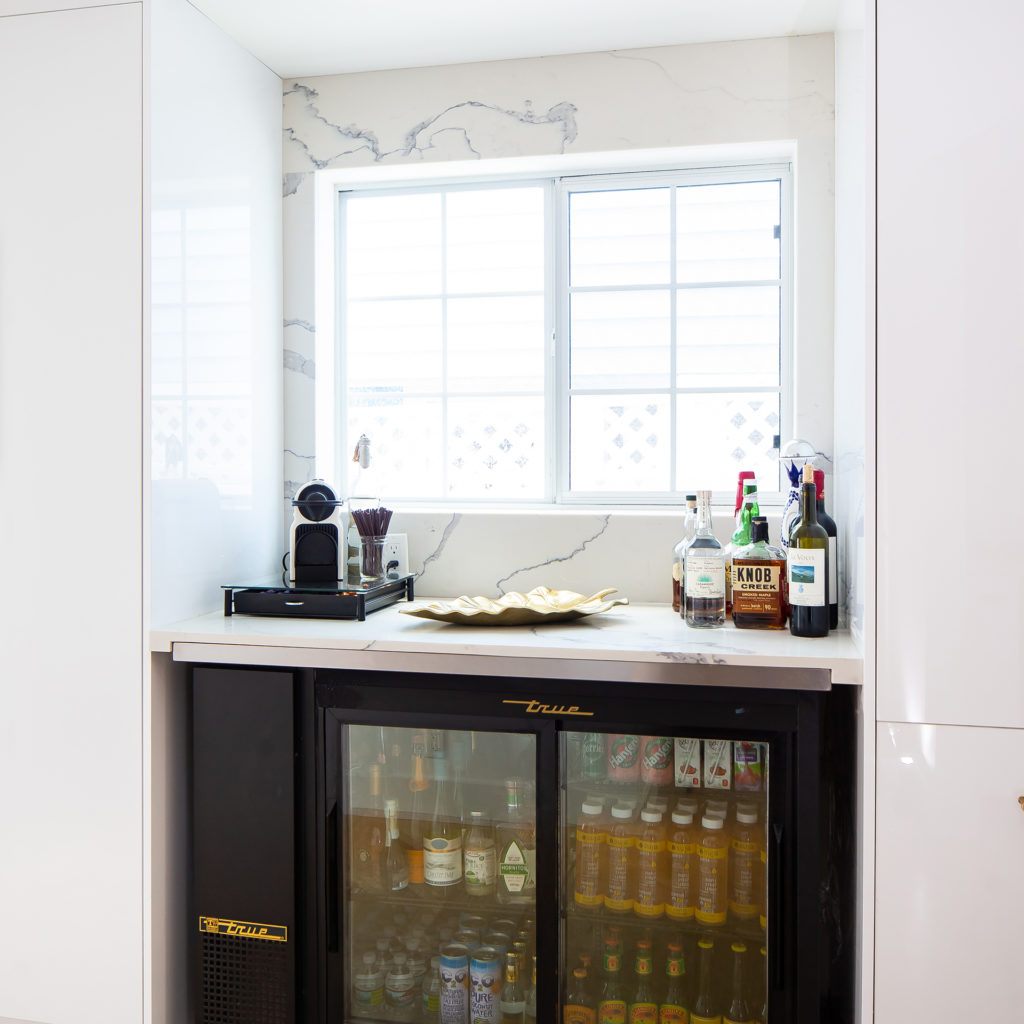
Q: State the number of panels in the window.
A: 12